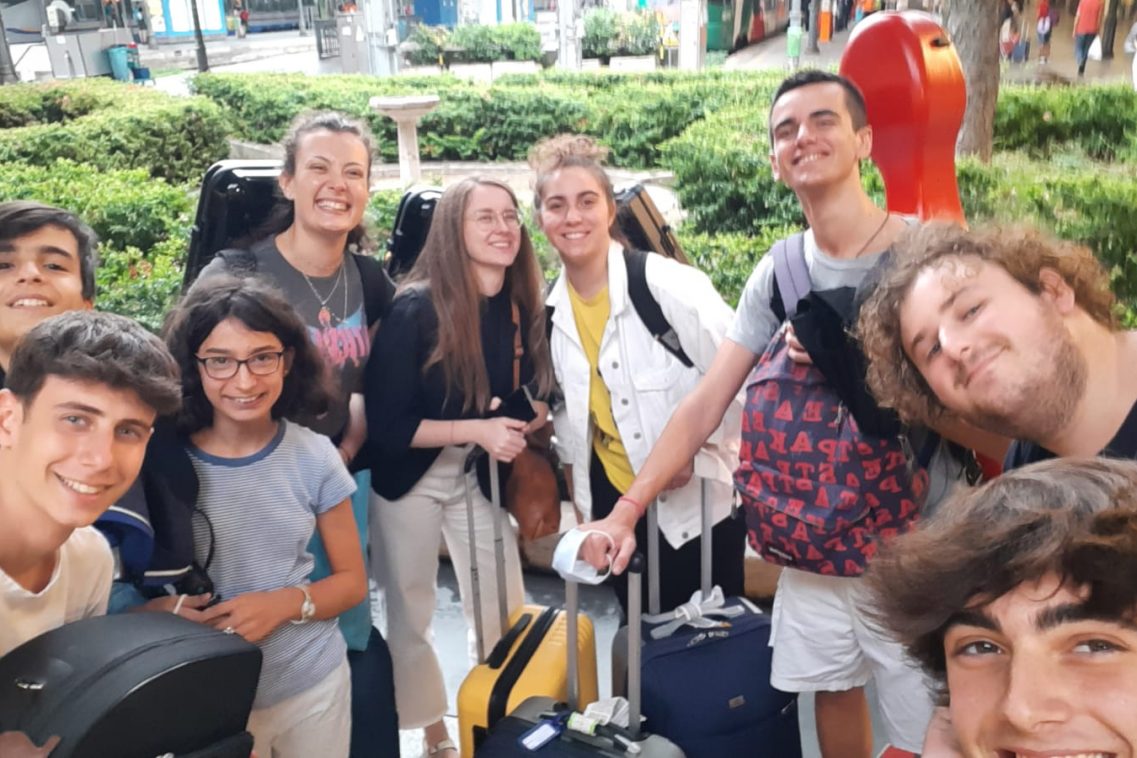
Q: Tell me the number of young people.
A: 9